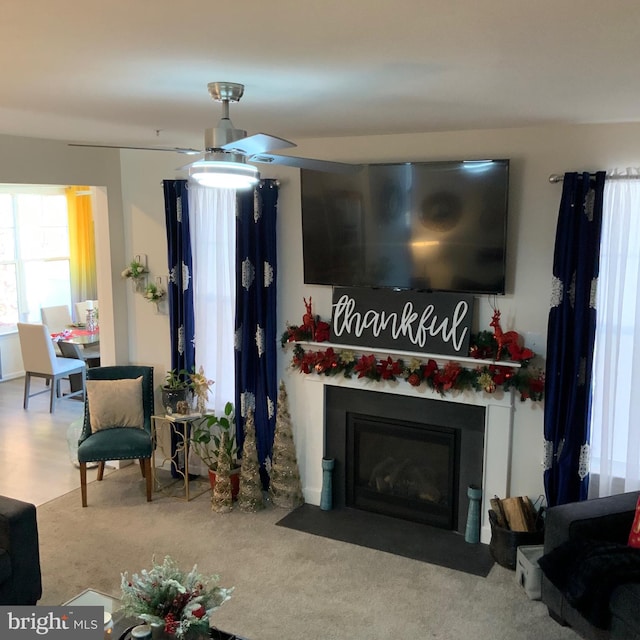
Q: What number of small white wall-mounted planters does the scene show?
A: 2